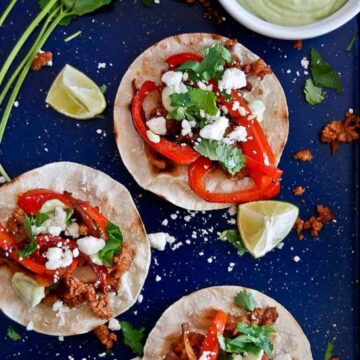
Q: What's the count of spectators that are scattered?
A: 0